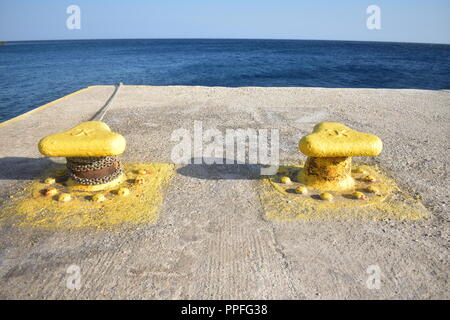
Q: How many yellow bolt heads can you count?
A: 14